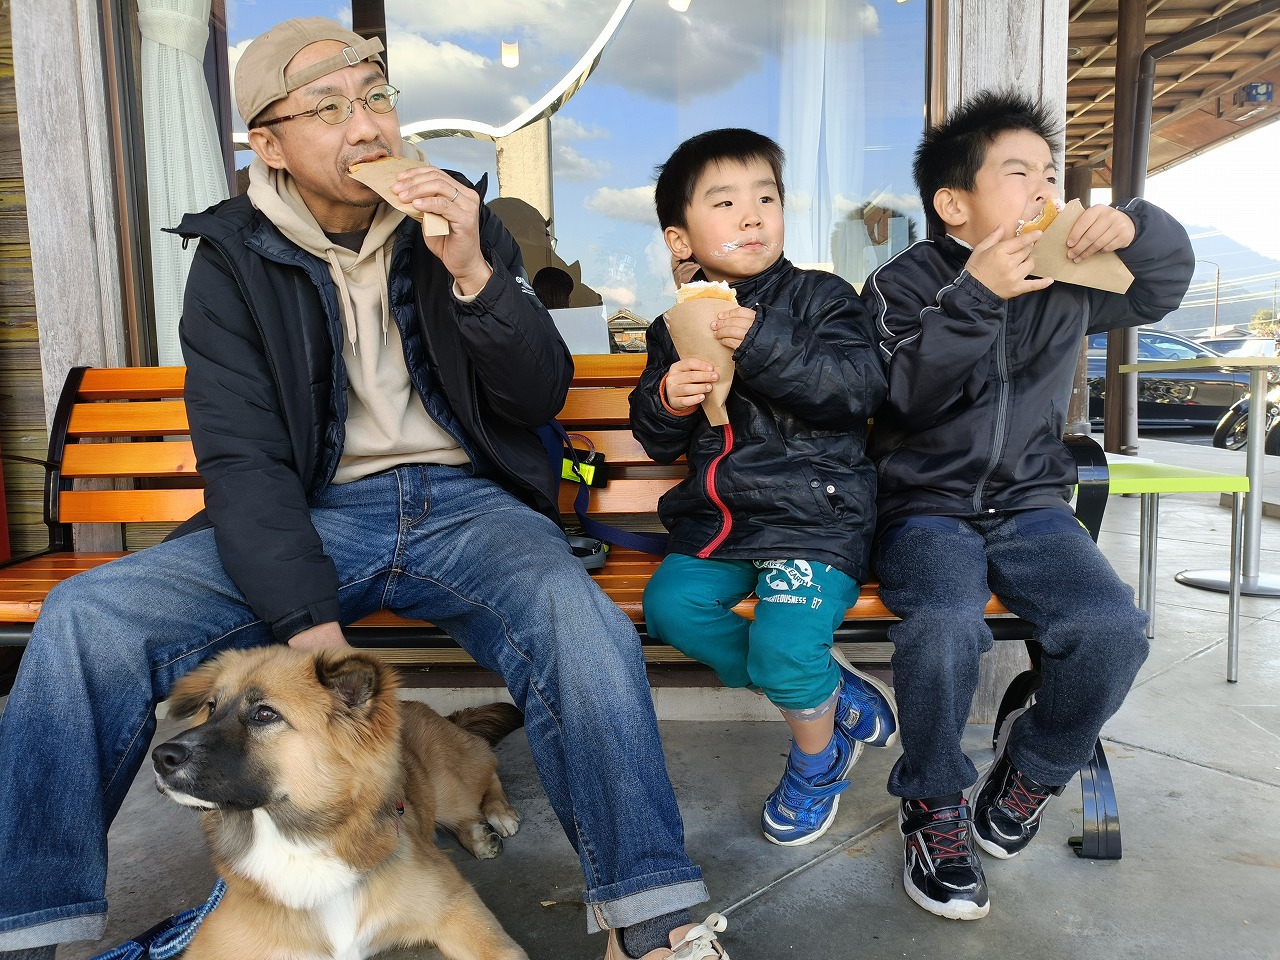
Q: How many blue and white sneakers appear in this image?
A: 2